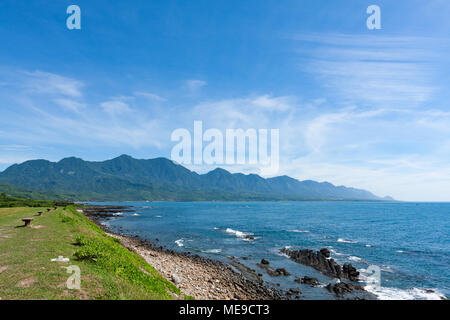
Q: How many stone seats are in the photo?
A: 4